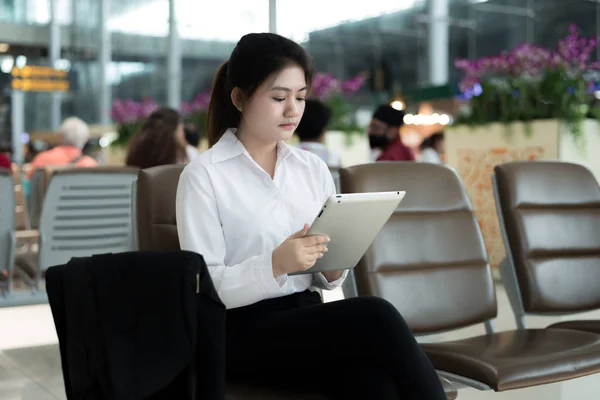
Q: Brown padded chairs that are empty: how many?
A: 2